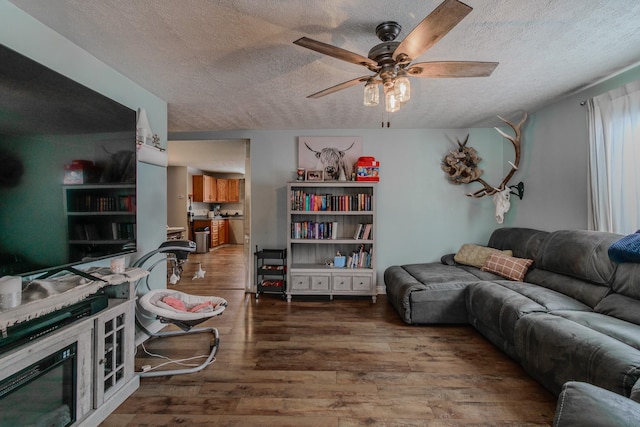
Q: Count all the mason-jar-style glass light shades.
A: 3